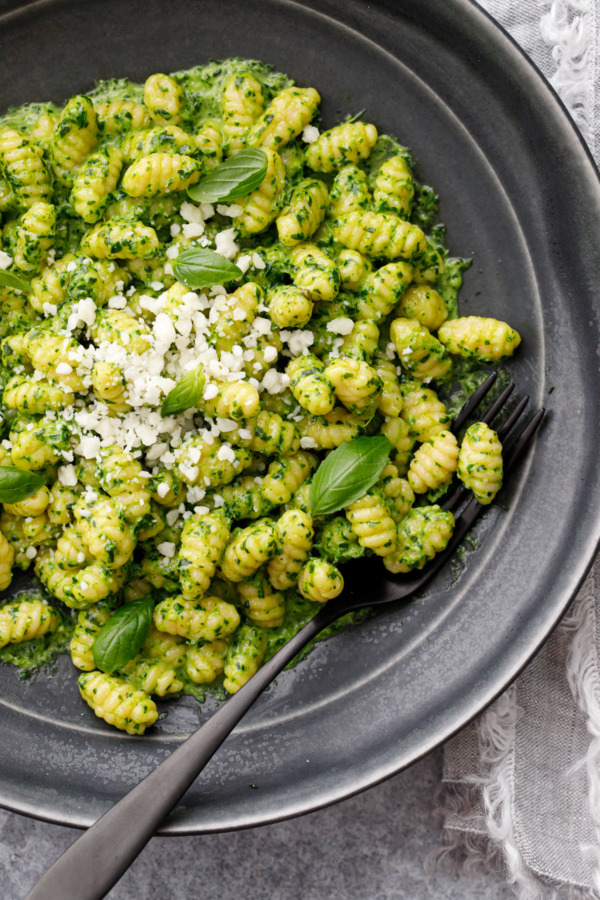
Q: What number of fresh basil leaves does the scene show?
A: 7